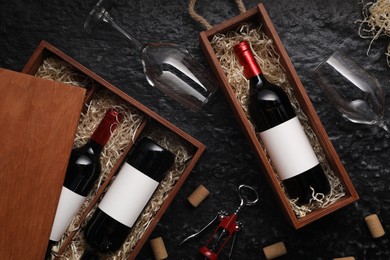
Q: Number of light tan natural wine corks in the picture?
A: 5